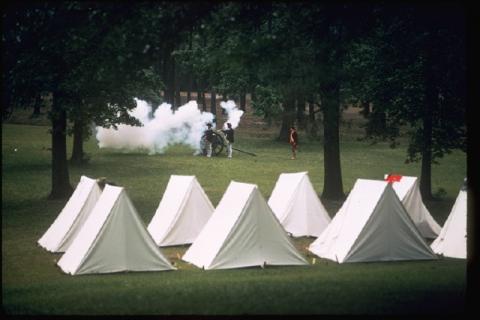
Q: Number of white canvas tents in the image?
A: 8